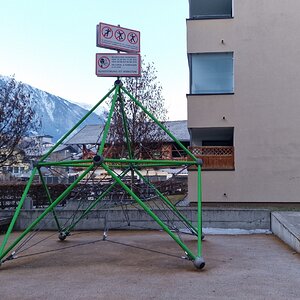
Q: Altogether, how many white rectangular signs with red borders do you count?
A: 2